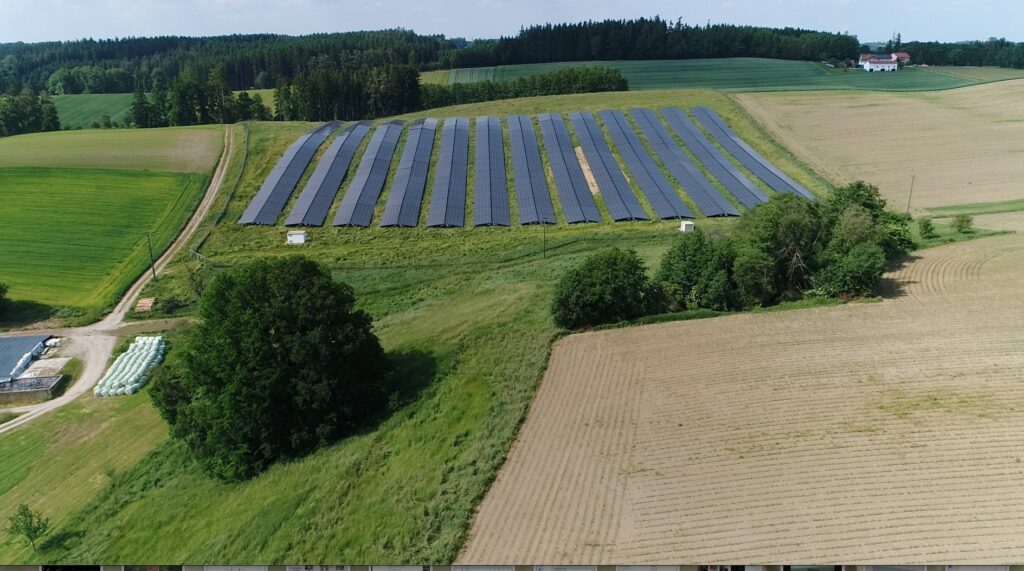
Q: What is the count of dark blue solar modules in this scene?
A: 13